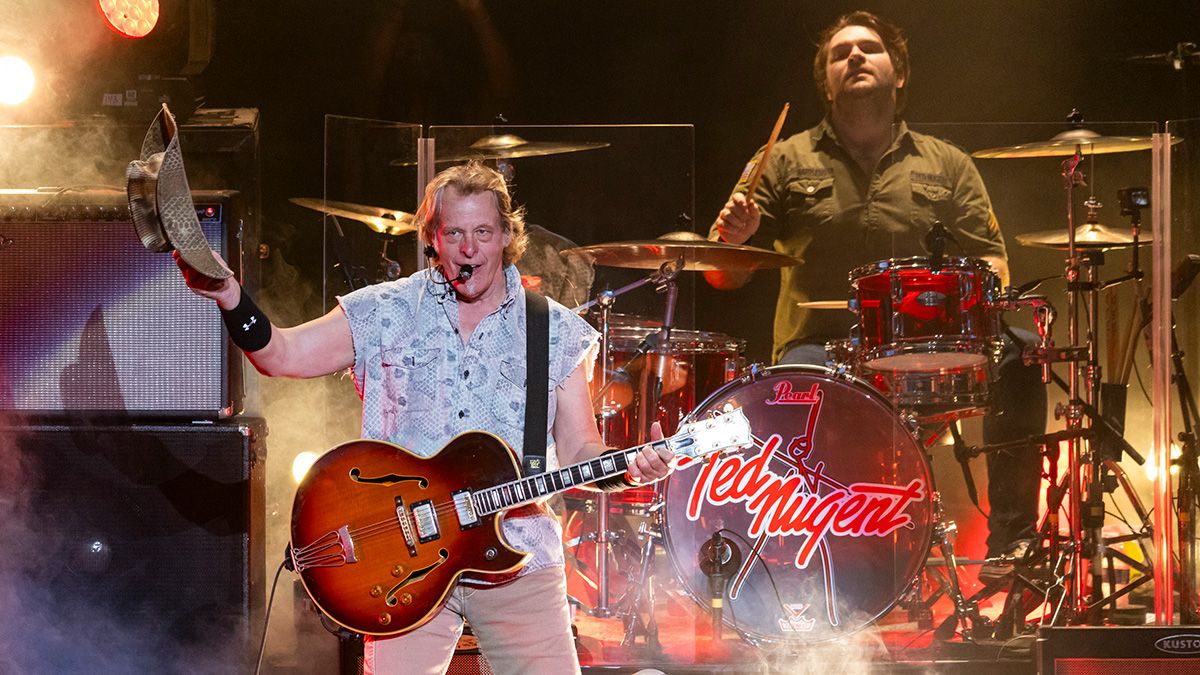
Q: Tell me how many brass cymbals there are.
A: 5